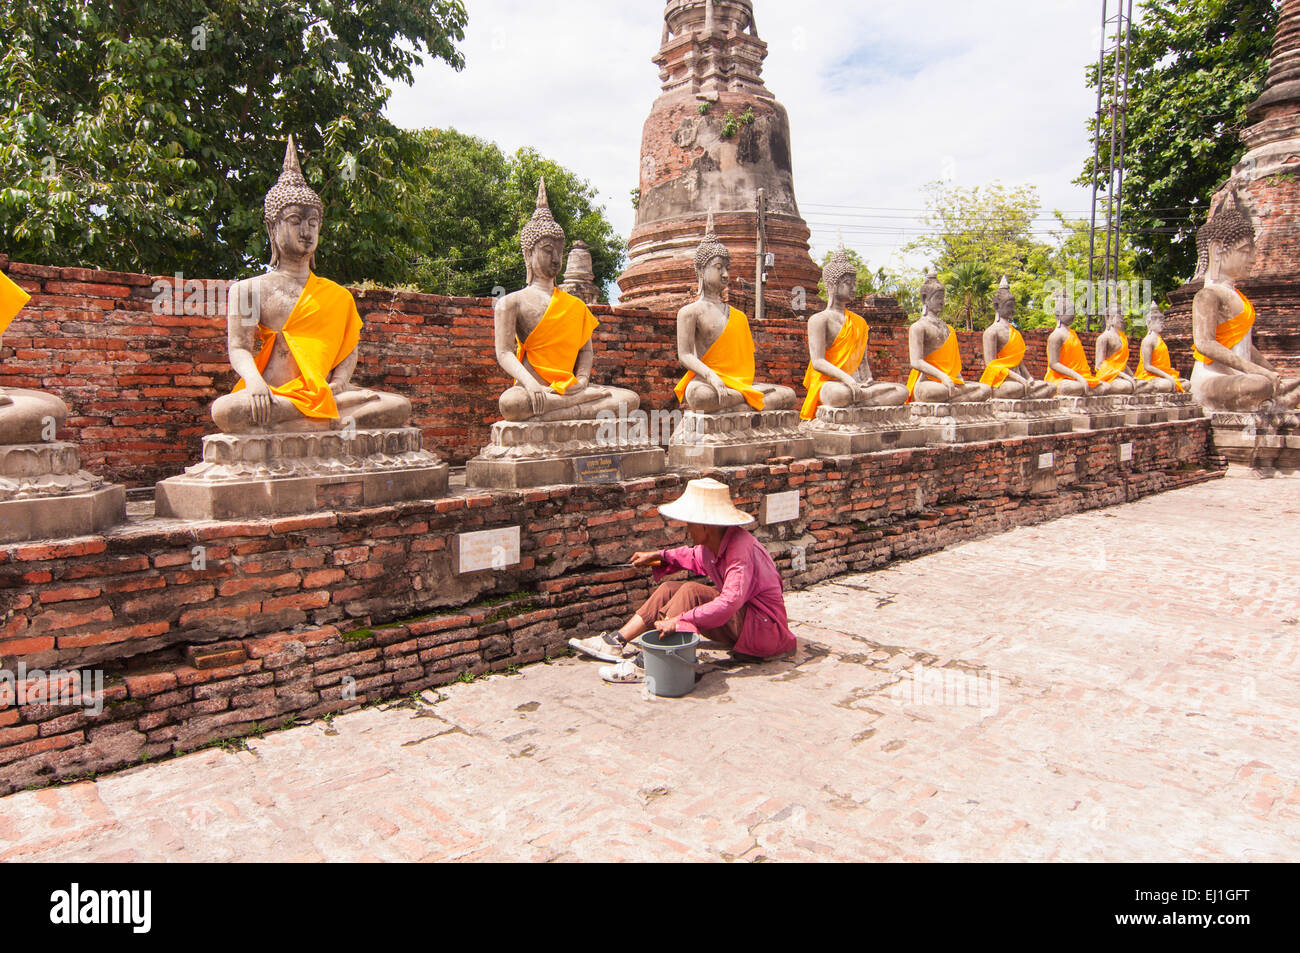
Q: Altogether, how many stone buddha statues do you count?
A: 11